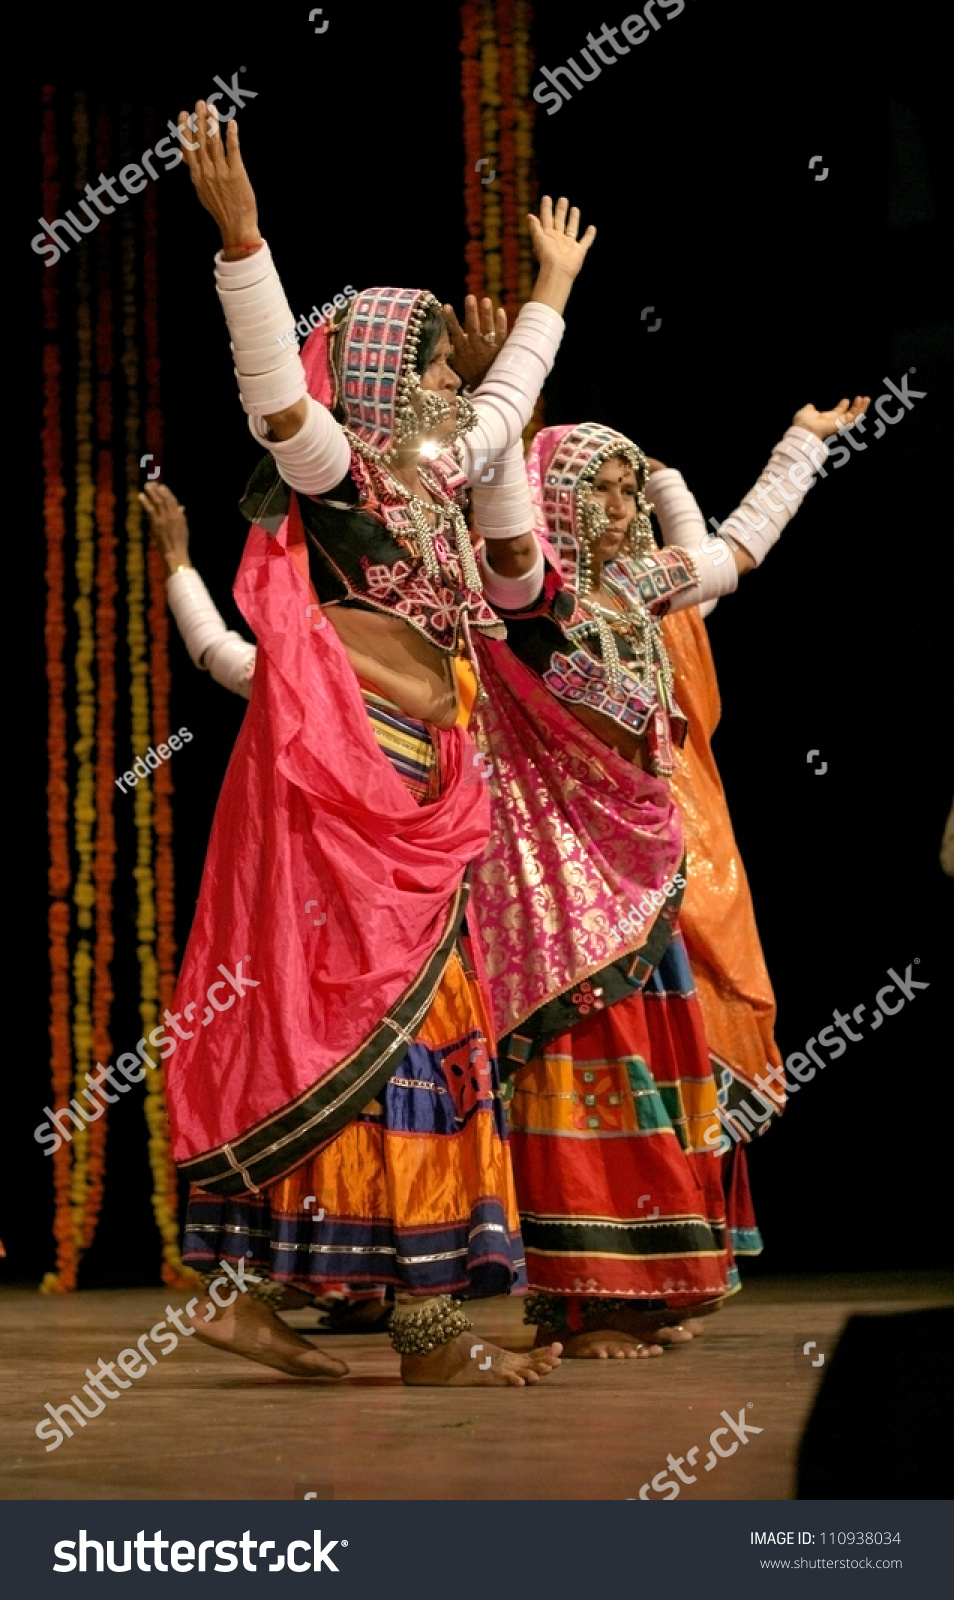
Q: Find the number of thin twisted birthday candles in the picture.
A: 0